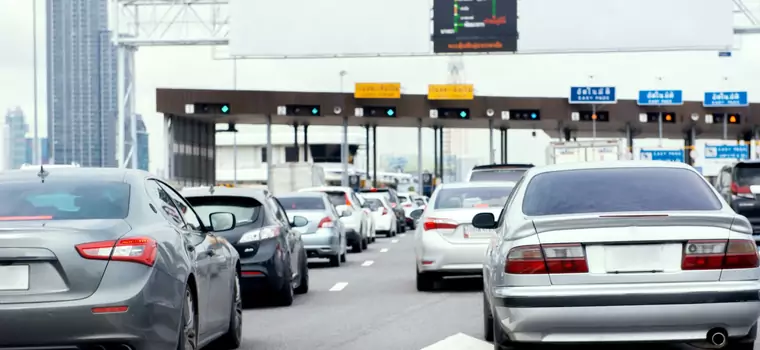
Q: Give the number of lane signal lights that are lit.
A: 8